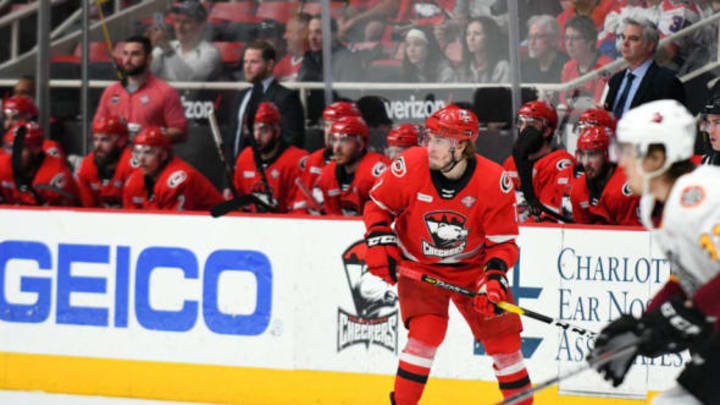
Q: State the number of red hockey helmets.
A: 12